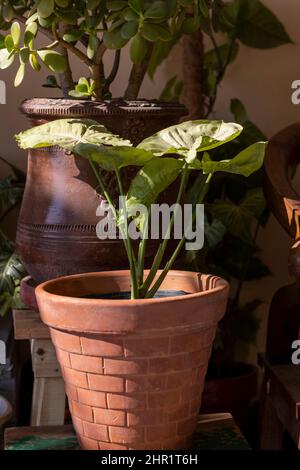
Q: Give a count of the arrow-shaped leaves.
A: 5